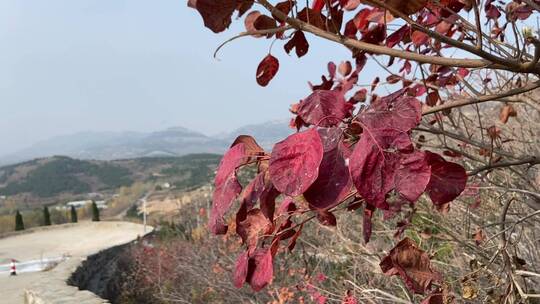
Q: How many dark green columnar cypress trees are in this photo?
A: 4